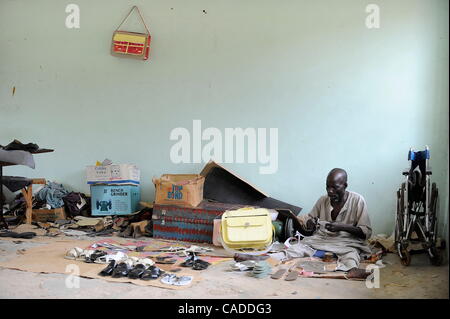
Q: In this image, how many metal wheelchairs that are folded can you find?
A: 1